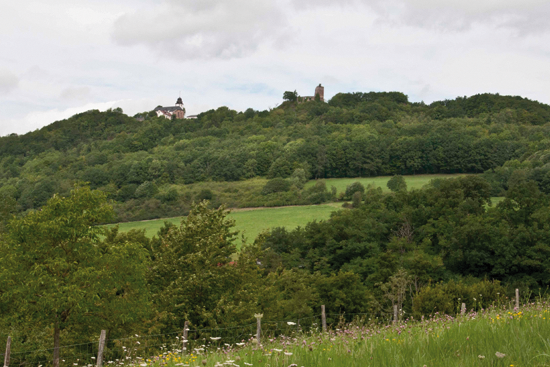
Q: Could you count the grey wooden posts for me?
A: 8